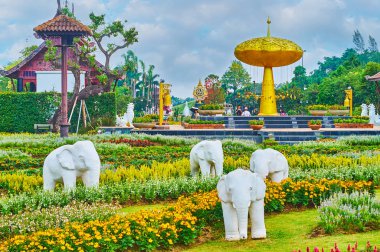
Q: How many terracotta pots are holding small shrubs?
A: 2